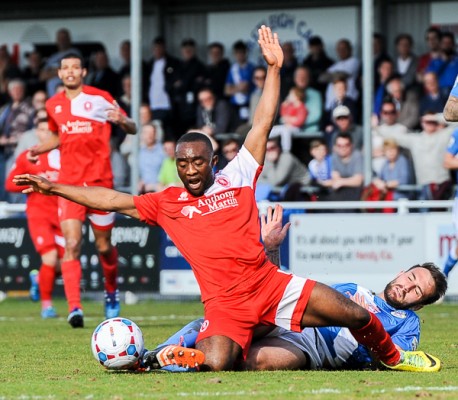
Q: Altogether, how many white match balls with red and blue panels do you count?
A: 1